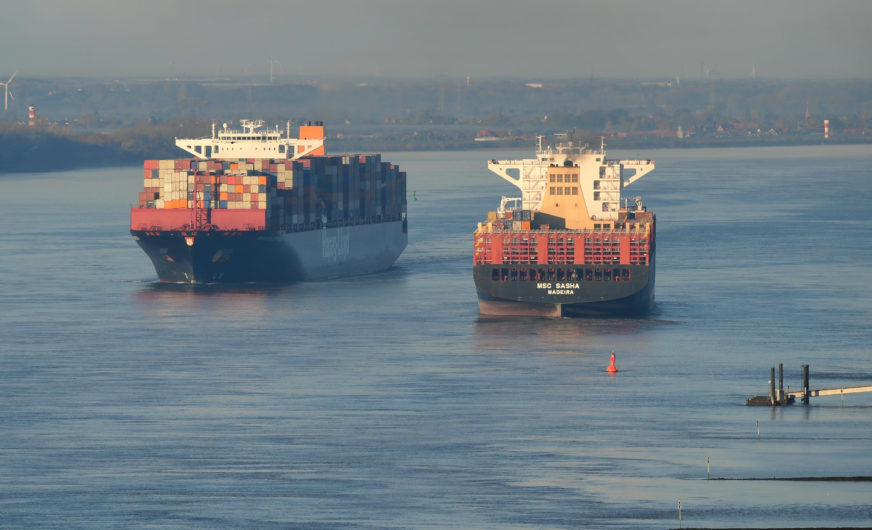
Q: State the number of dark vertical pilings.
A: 3